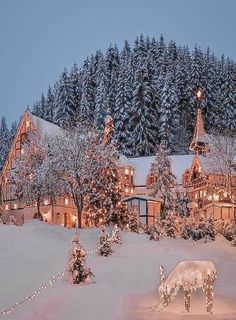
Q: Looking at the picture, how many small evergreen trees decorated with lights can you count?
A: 3